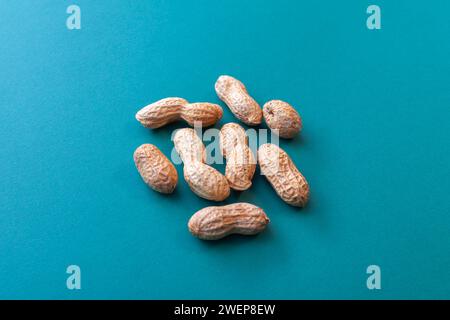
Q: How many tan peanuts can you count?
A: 8